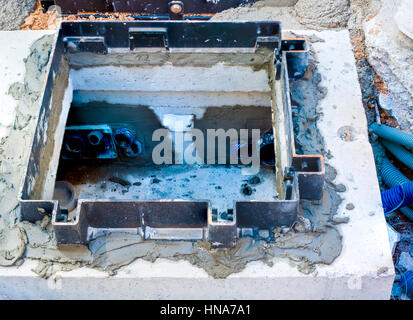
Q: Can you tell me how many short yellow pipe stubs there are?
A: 0